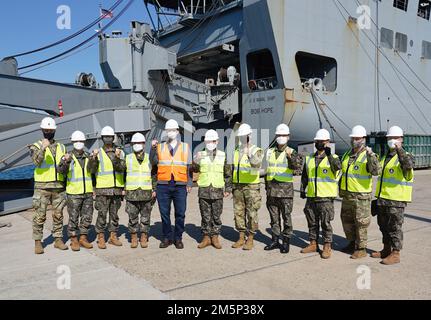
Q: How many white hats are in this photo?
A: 11